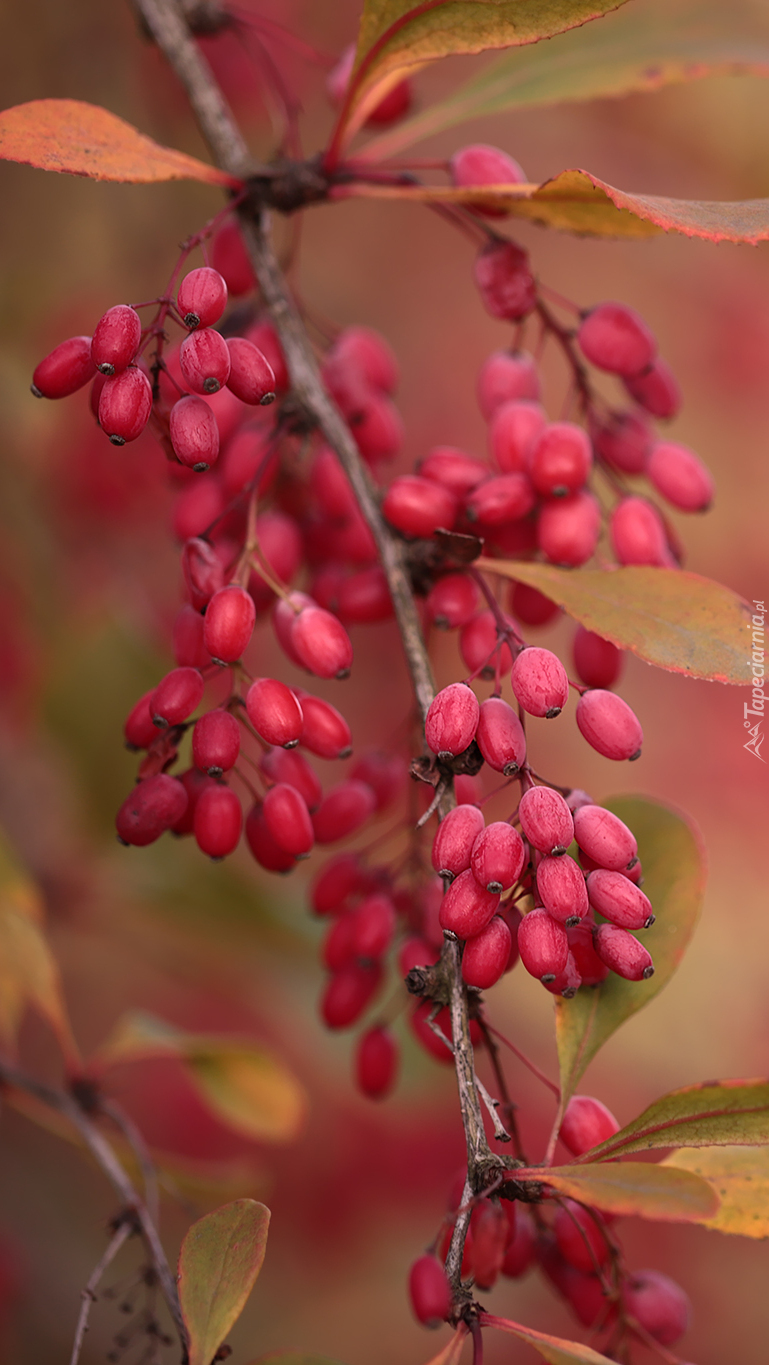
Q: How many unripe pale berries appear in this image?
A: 0